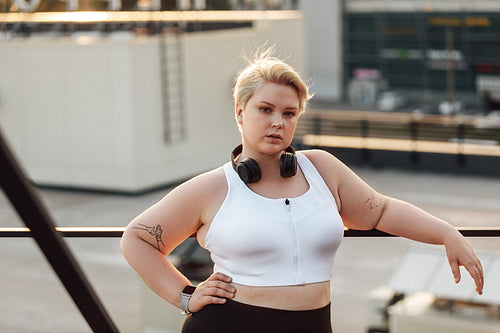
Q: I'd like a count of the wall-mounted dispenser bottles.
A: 0